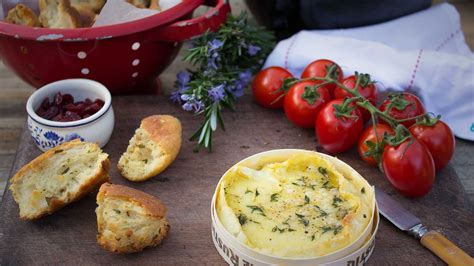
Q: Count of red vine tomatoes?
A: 9